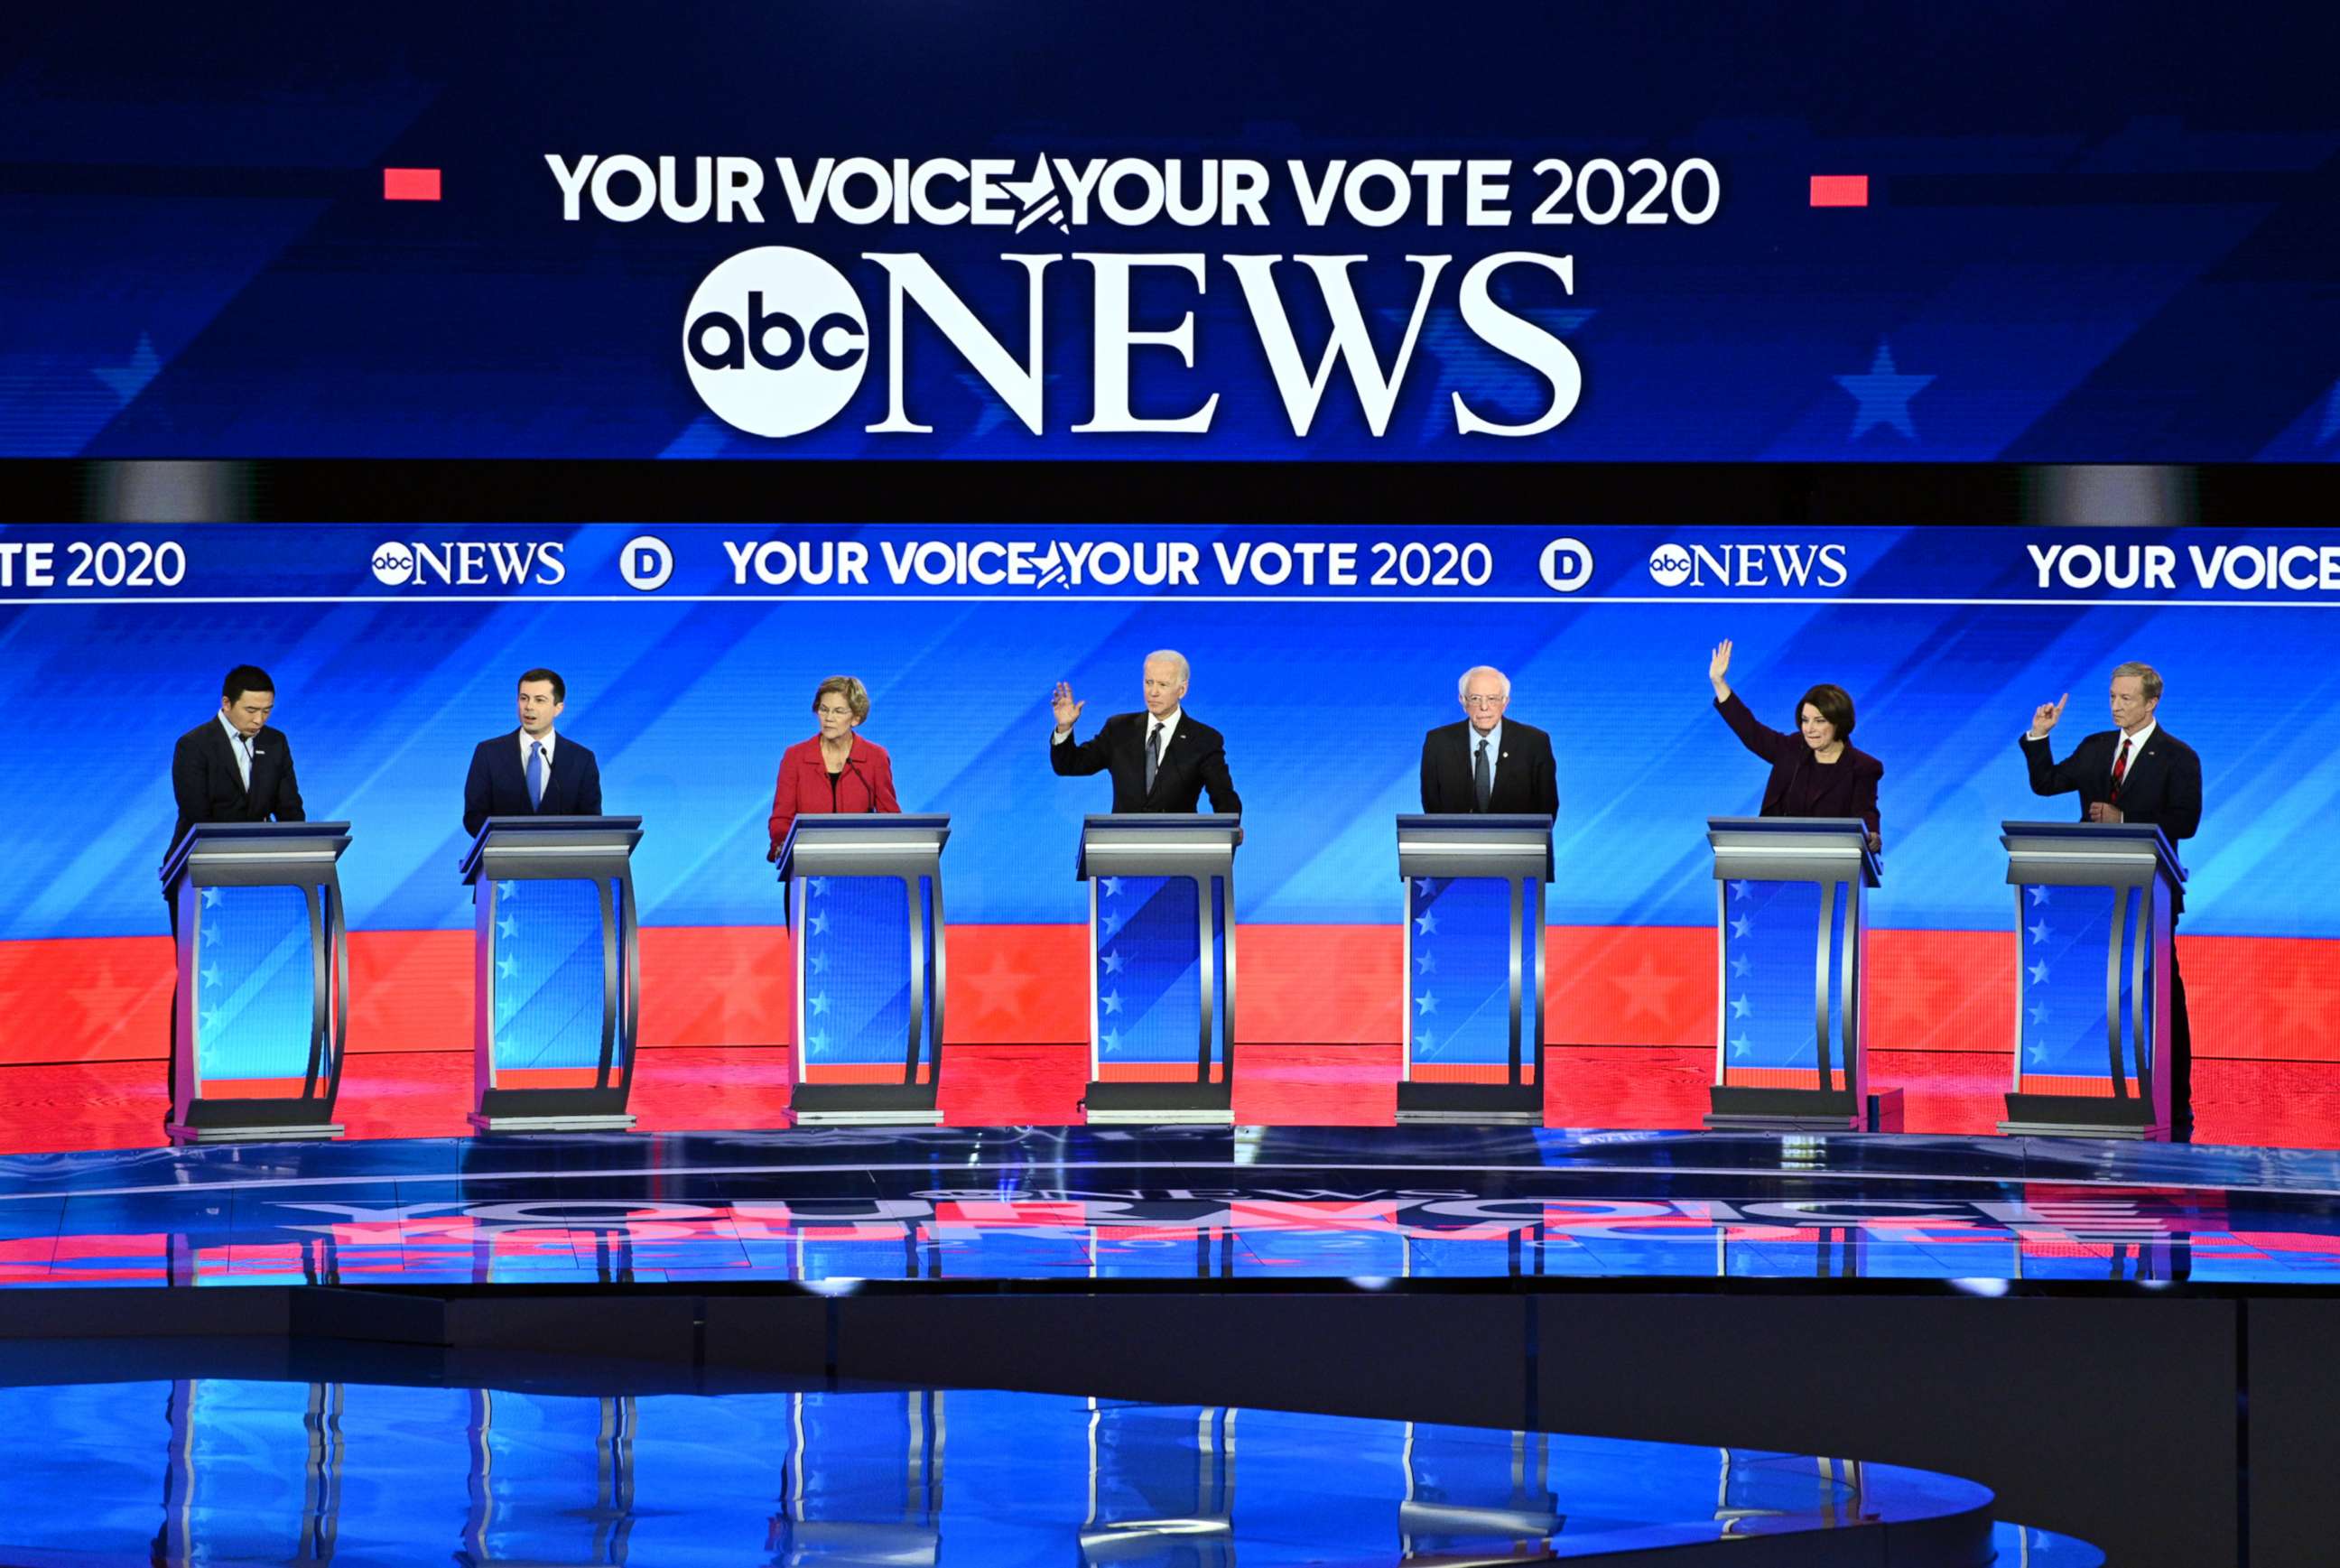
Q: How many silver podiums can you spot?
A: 7